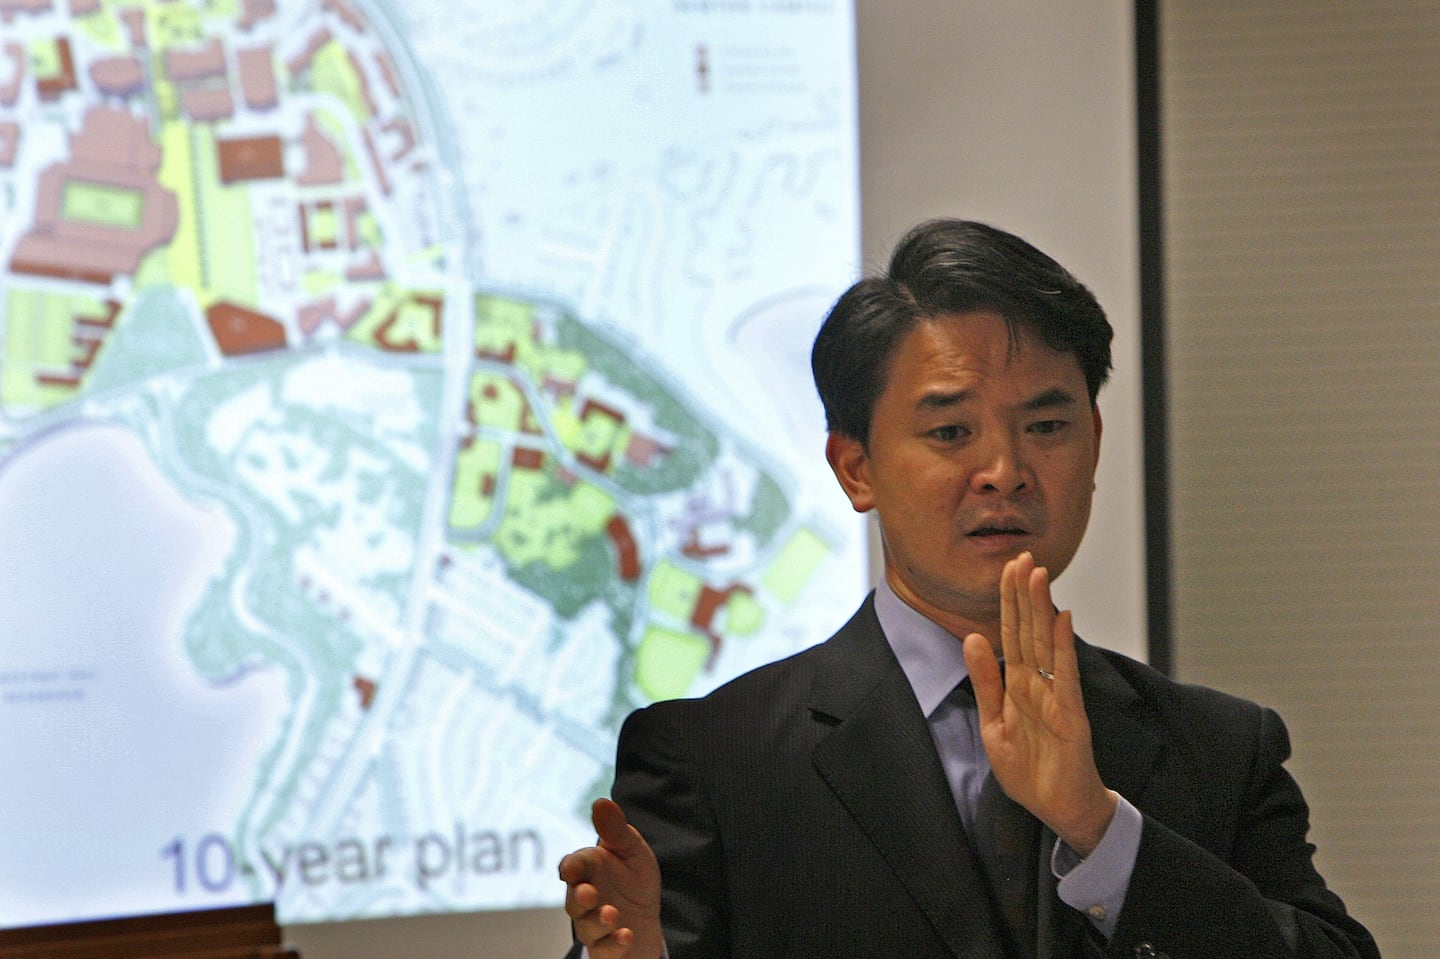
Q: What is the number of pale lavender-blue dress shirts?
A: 1